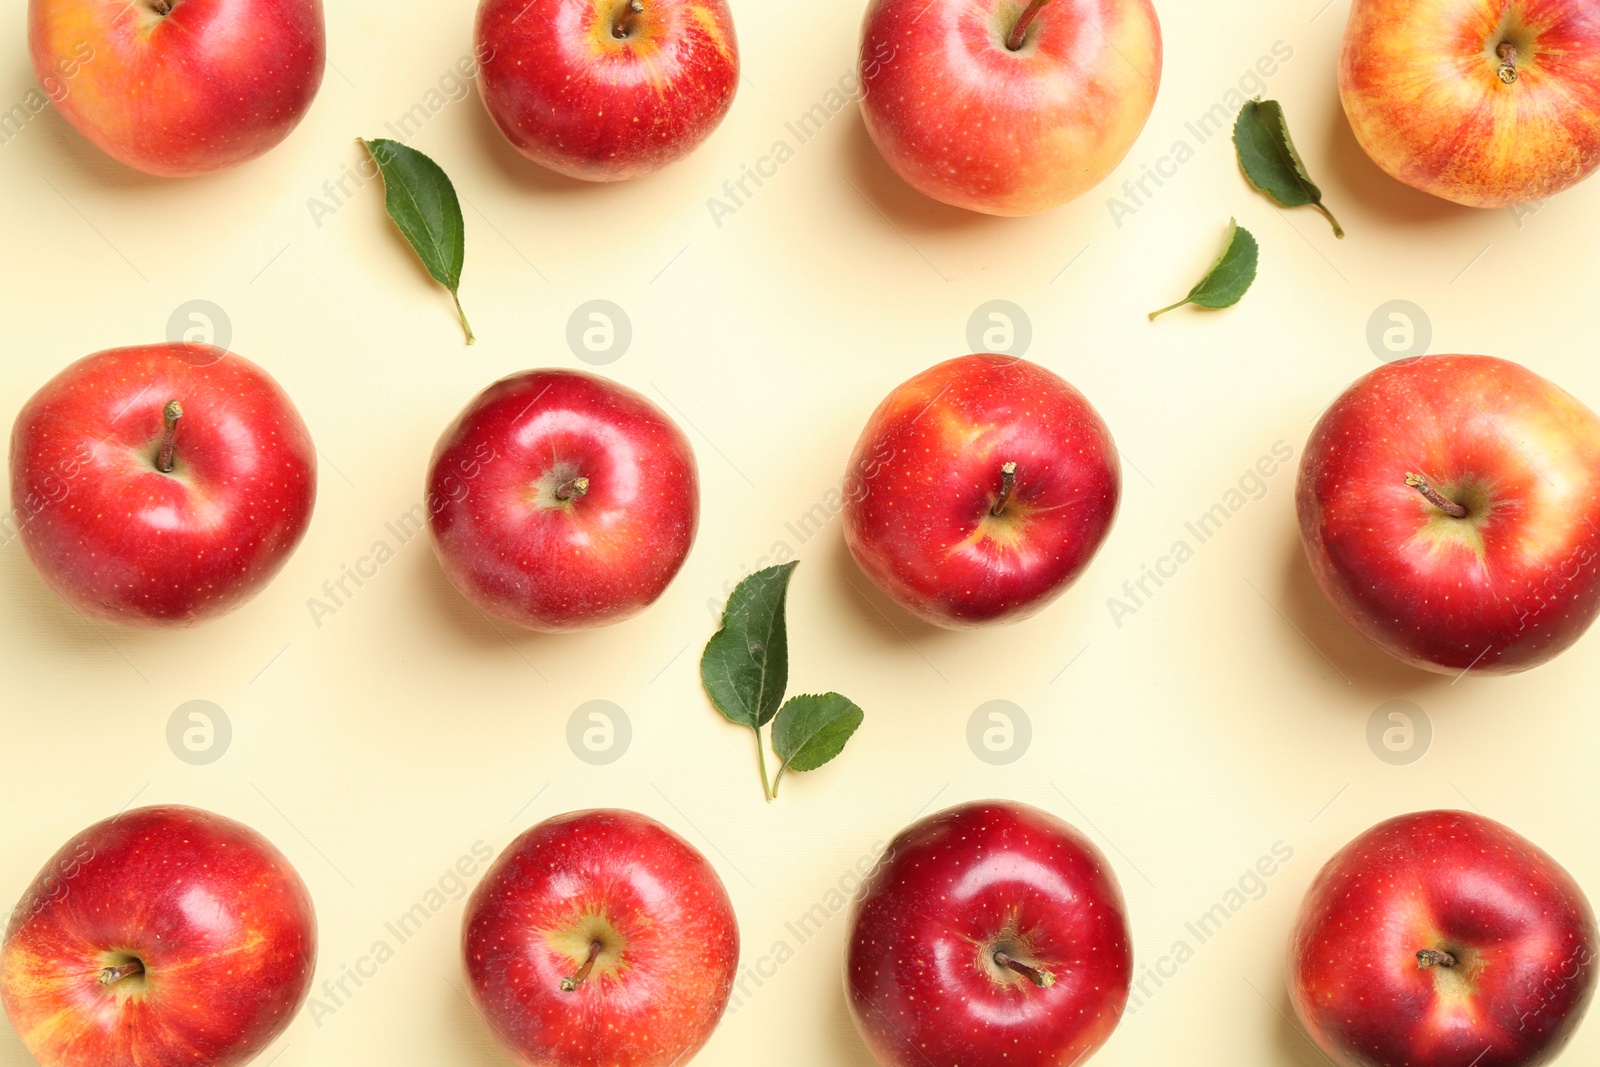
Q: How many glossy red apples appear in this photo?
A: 12